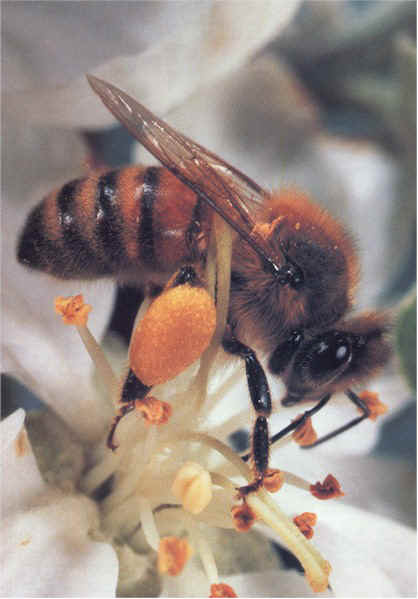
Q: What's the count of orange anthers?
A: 10